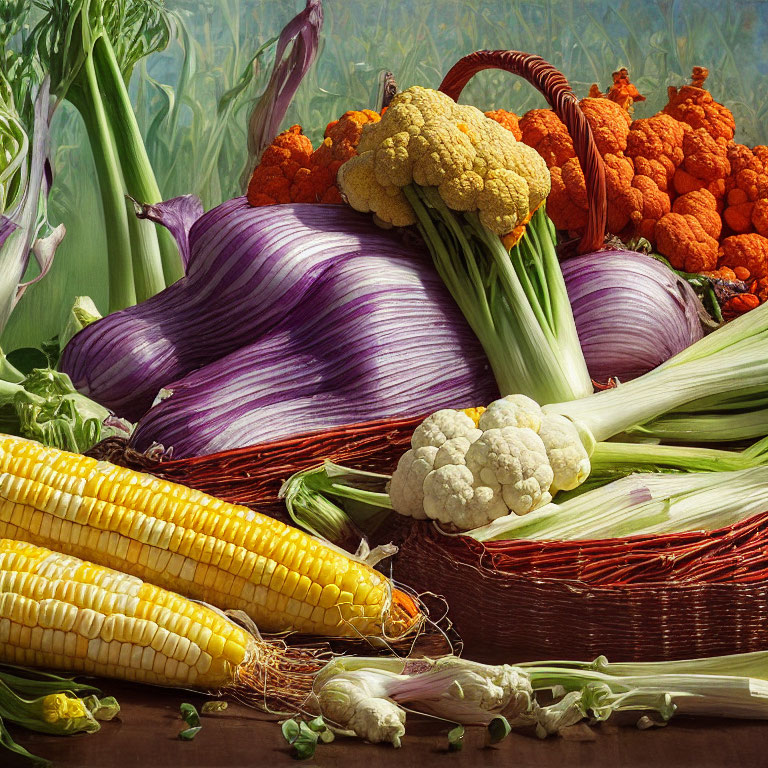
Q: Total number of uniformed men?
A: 0